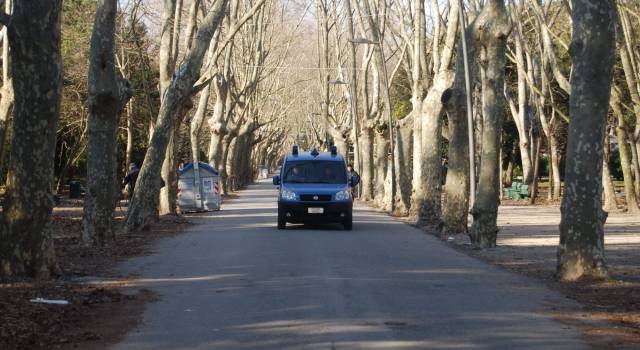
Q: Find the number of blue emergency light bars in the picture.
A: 2